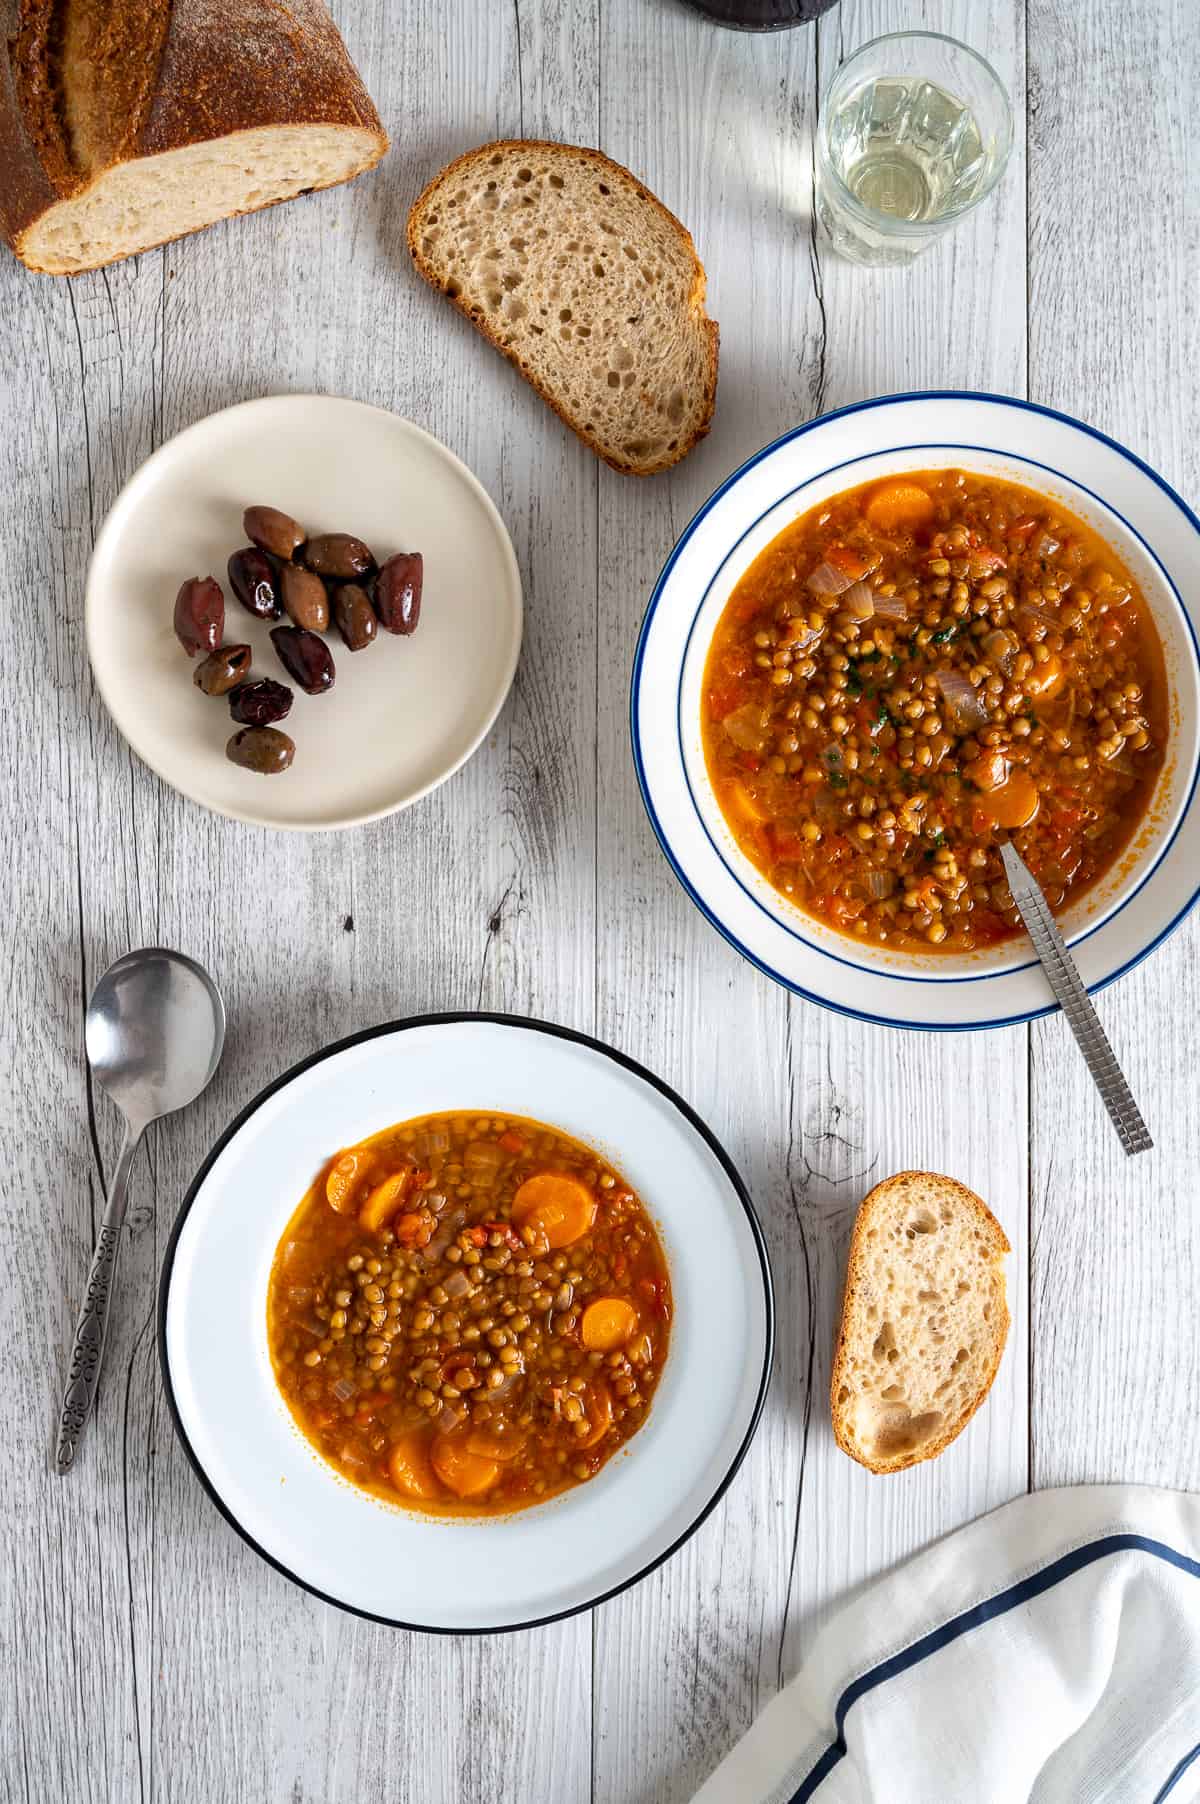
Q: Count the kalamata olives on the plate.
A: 11